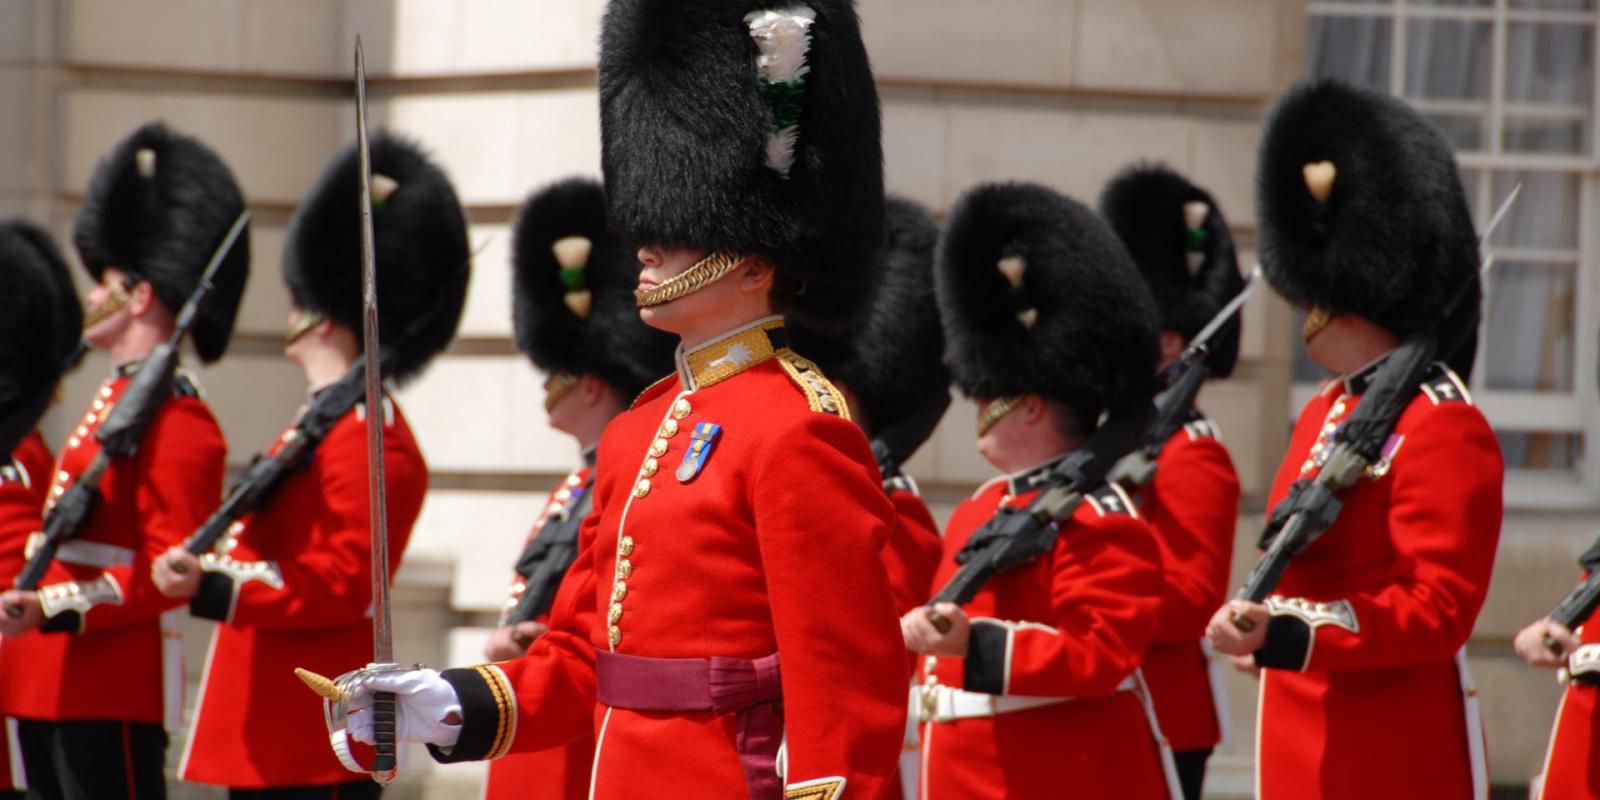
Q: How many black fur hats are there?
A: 9